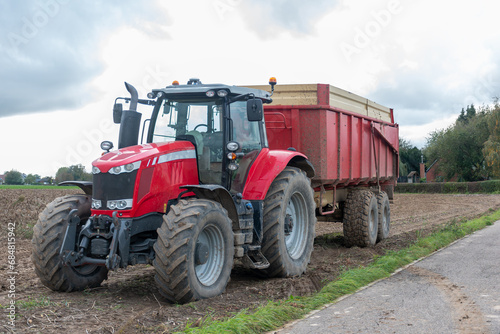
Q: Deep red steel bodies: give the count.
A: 1